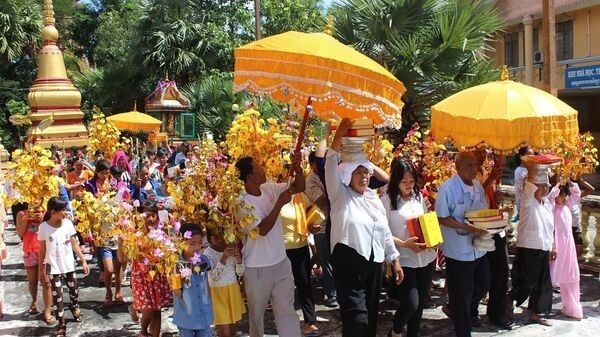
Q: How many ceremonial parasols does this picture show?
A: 3